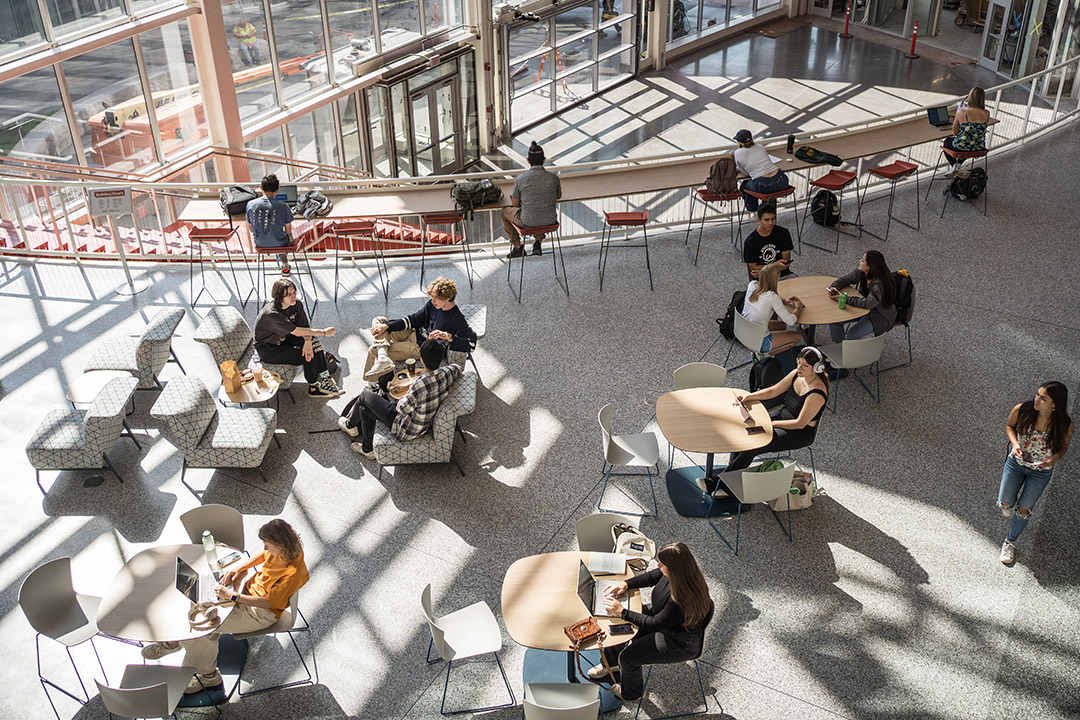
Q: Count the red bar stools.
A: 11